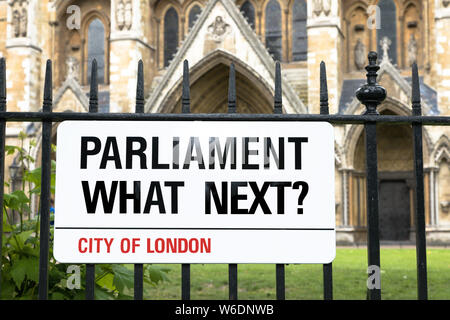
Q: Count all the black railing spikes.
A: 9